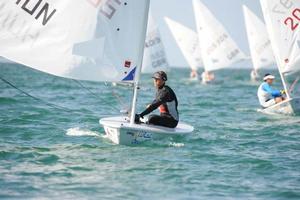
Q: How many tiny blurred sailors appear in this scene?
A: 3